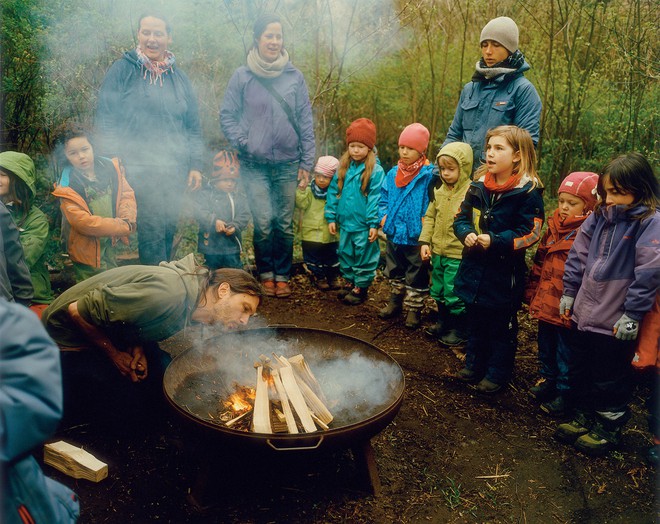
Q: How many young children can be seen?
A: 10